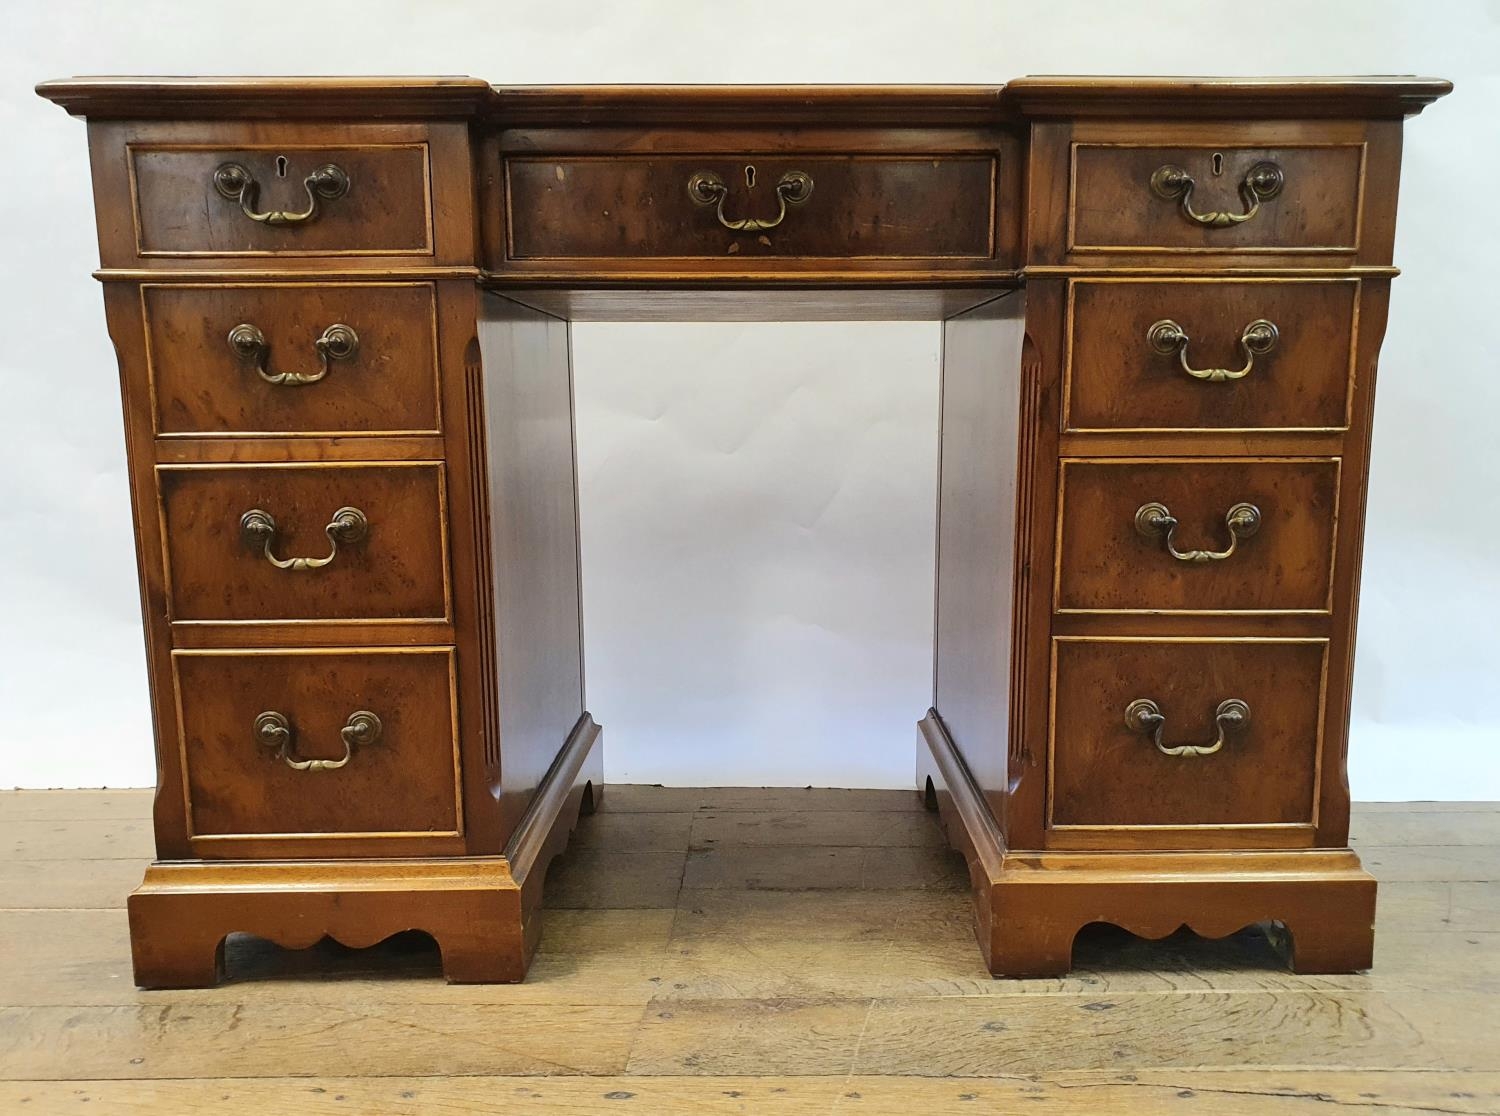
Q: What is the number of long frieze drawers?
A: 1